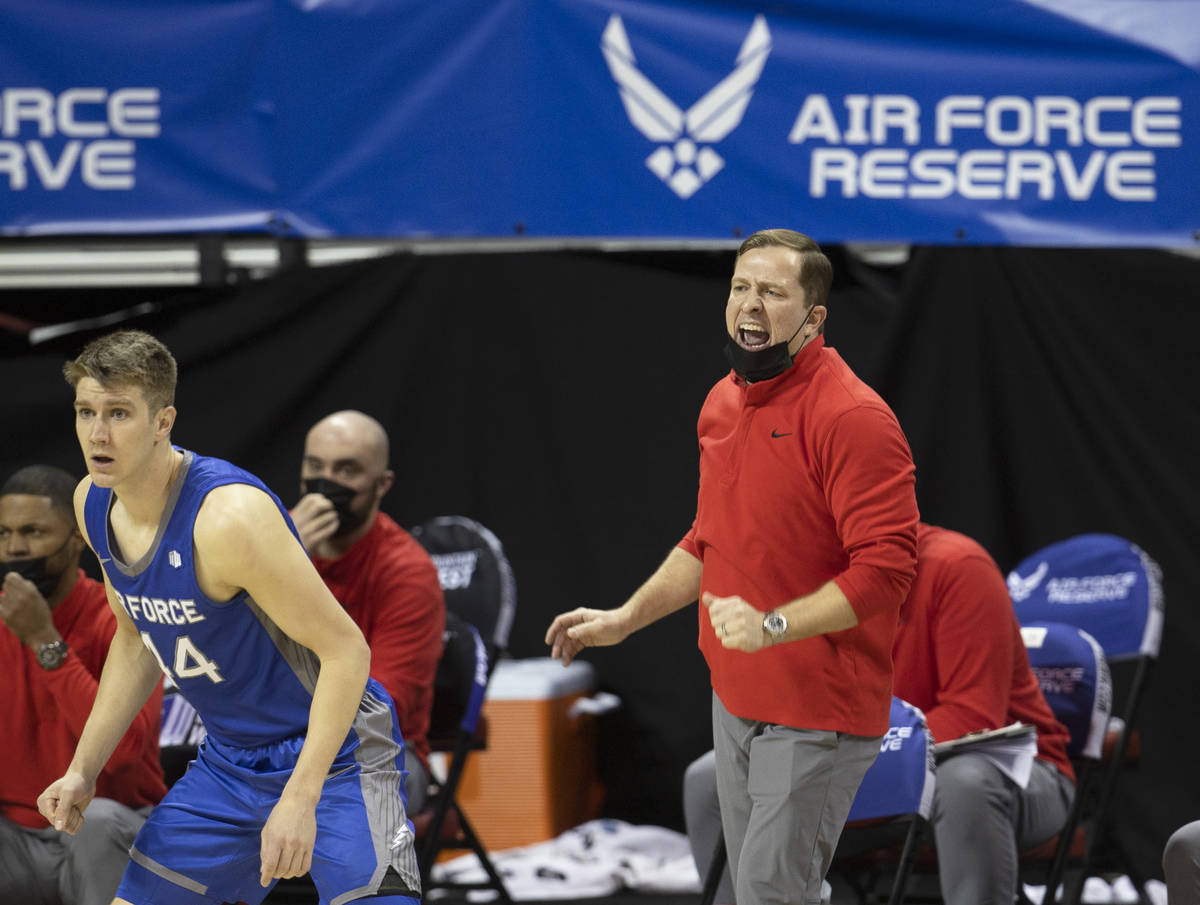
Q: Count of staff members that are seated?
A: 3